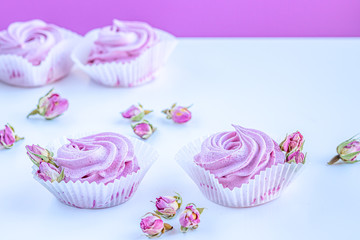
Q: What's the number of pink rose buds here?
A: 13